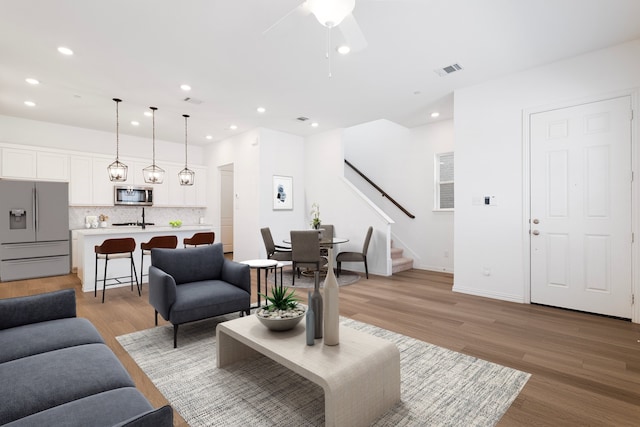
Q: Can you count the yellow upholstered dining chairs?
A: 0